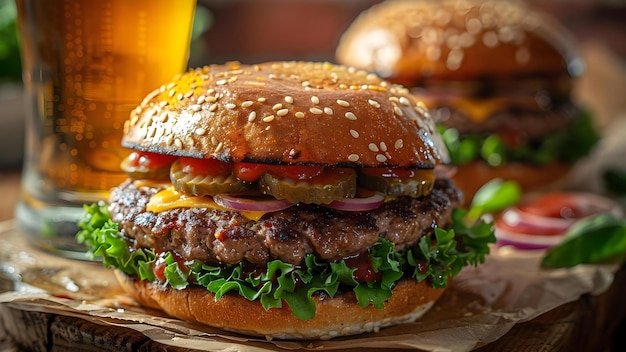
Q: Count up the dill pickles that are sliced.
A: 4